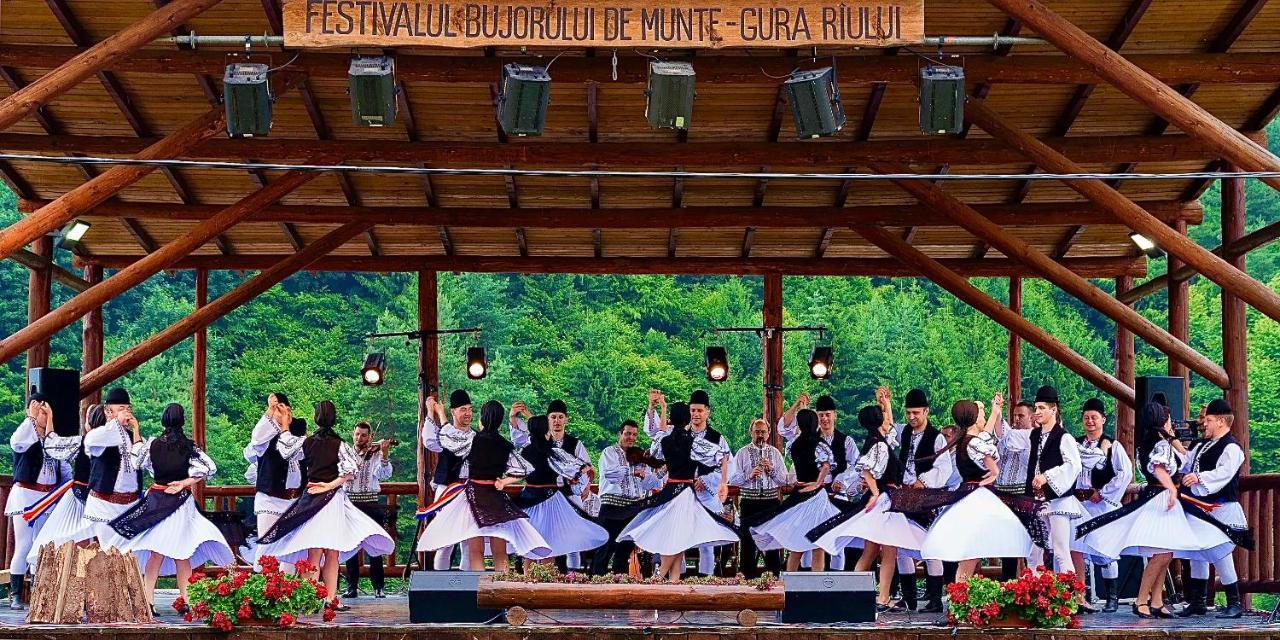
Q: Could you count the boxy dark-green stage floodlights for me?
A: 6